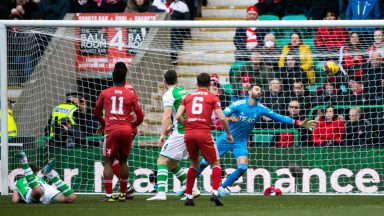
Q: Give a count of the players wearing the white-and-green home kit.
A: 2